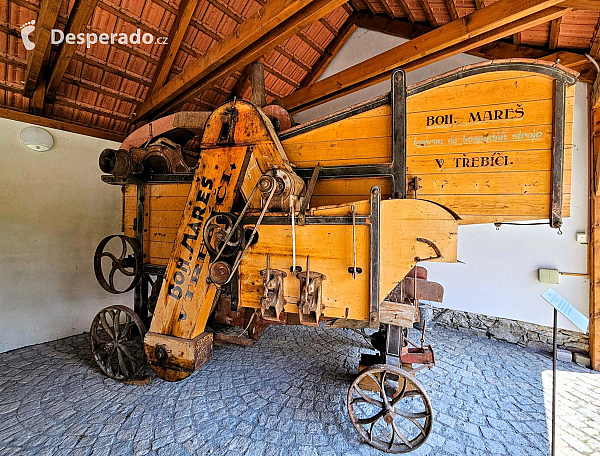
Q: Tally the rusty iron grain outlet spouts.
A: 2